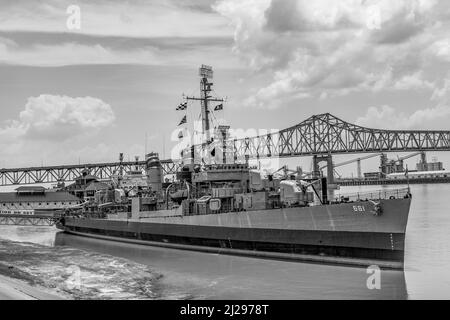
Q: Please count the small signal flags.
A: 4